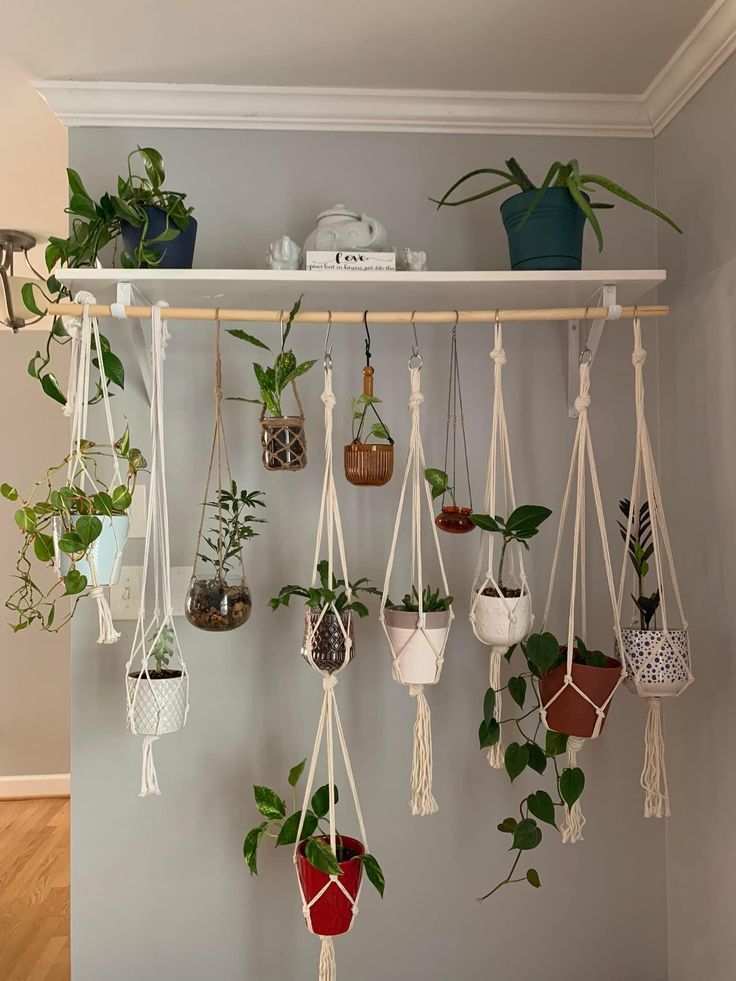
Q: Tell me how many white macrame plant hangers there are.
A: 7